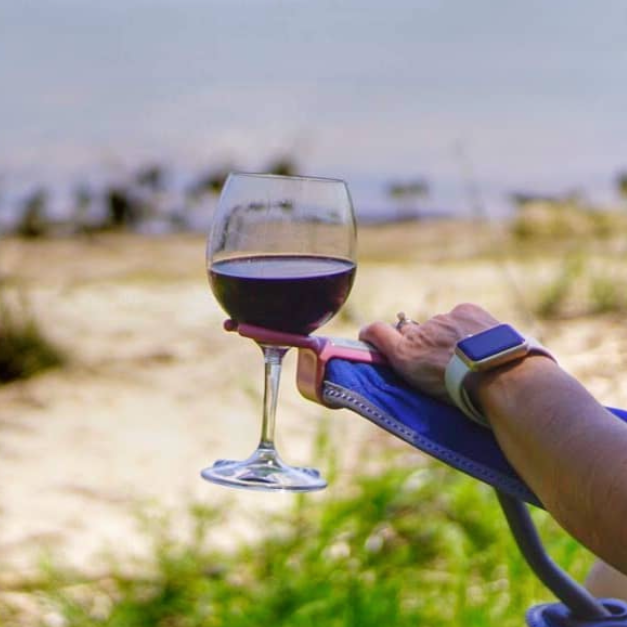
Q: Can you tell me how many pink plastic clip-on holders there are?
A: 1